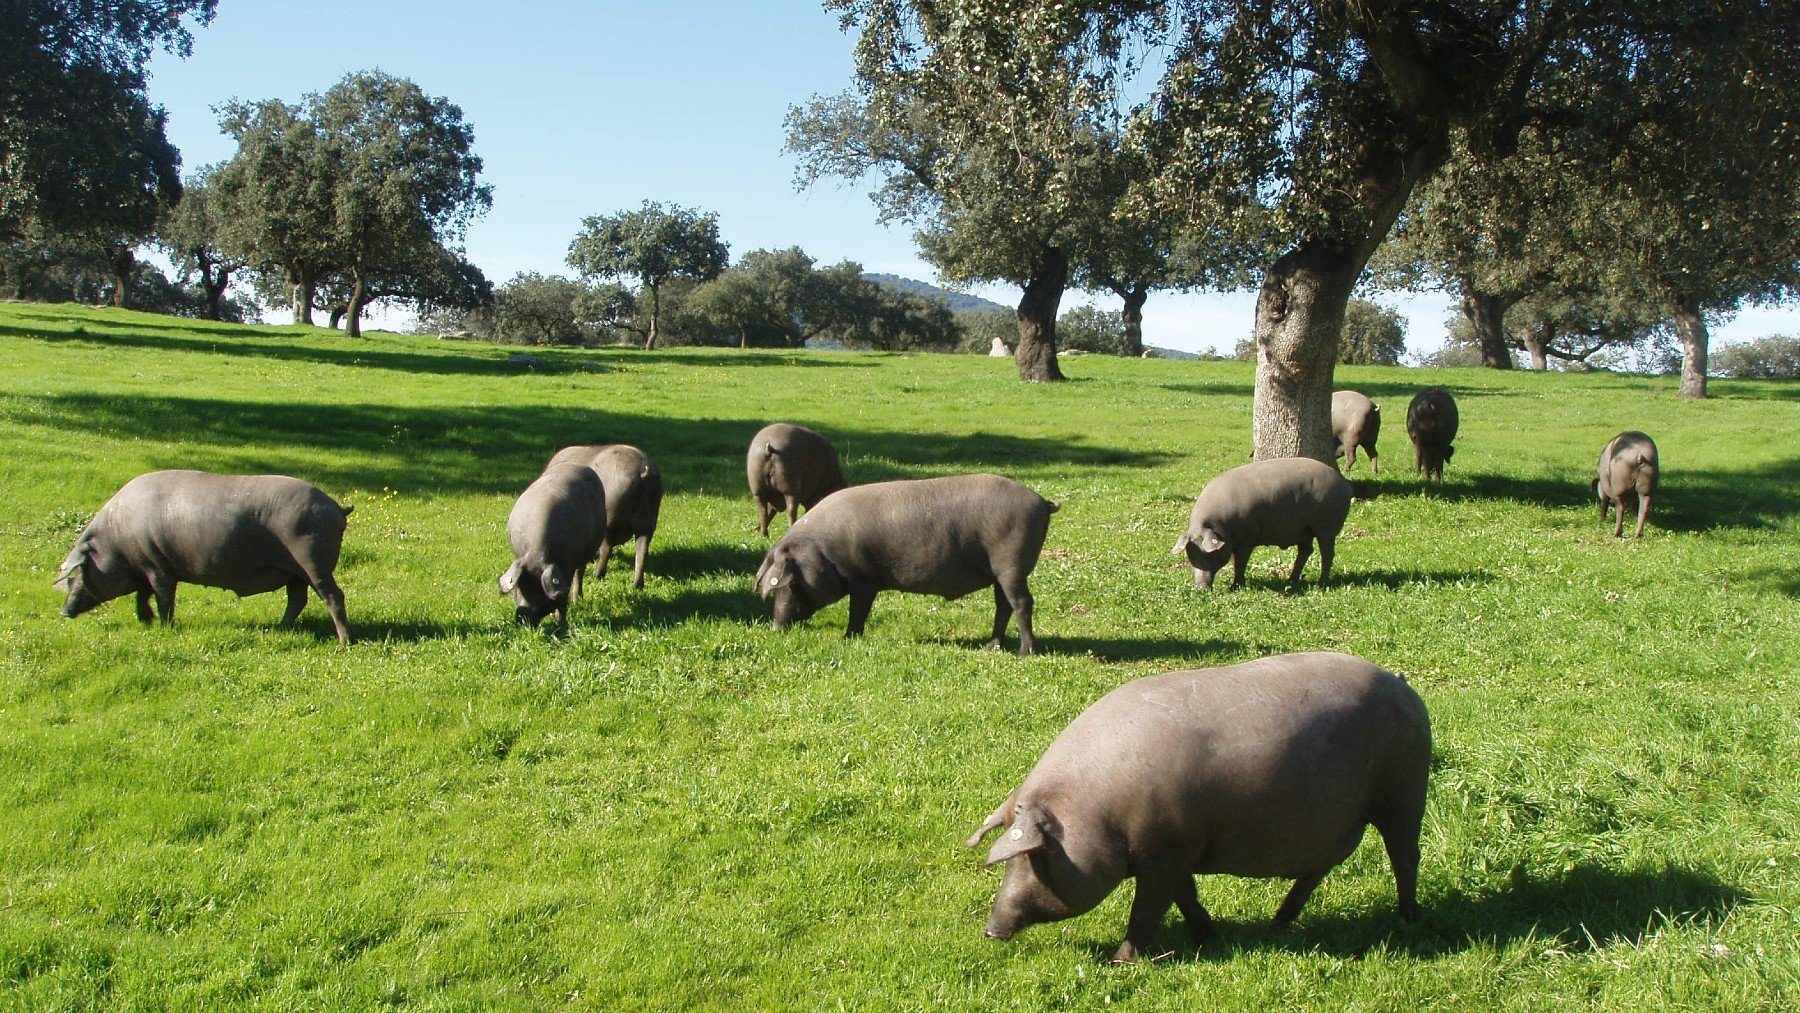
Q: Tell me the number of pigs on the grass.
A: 10